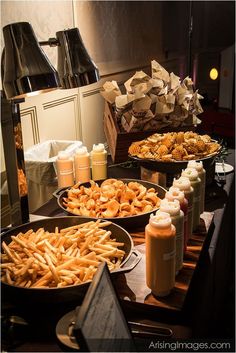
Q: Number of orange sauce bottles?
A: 3